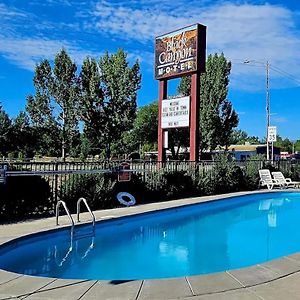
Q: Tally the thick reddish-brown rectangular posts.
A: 2